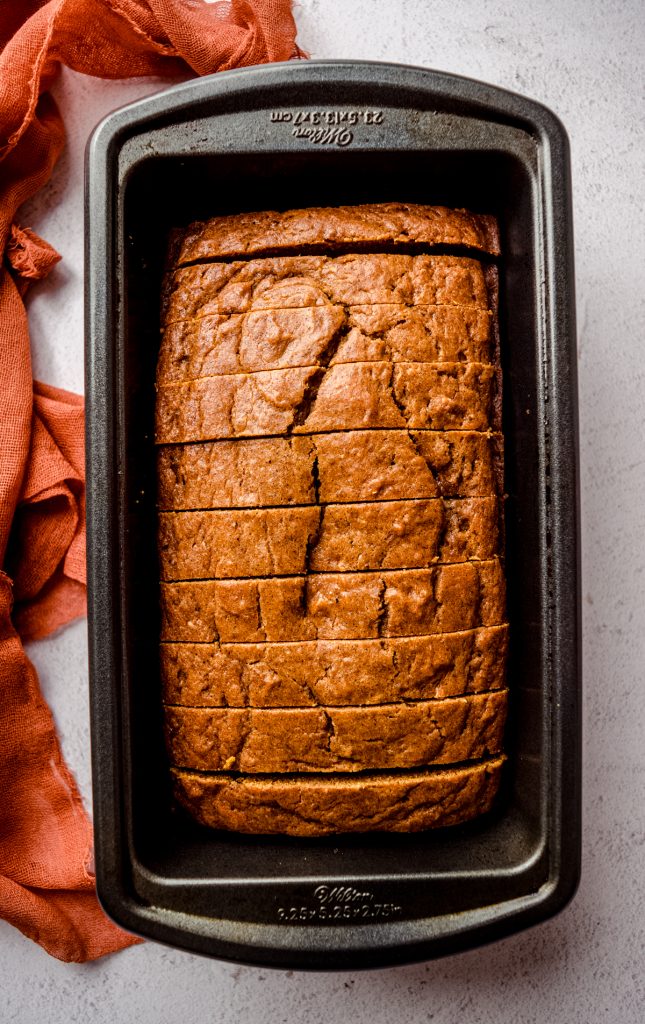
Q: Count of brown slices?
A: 10